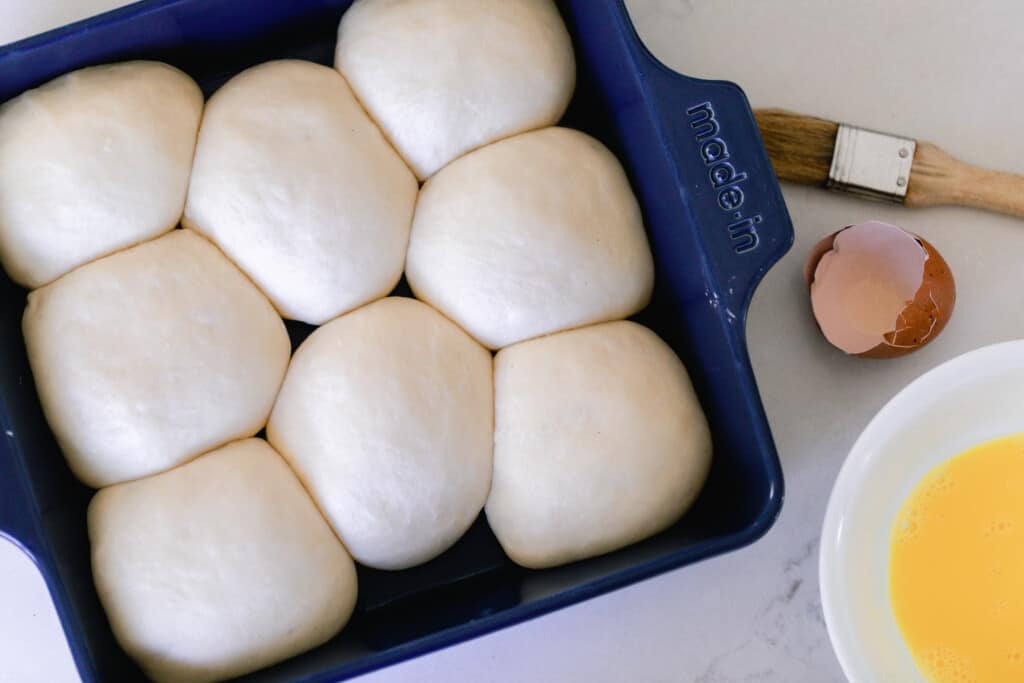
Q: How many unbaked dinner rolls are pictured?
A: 8